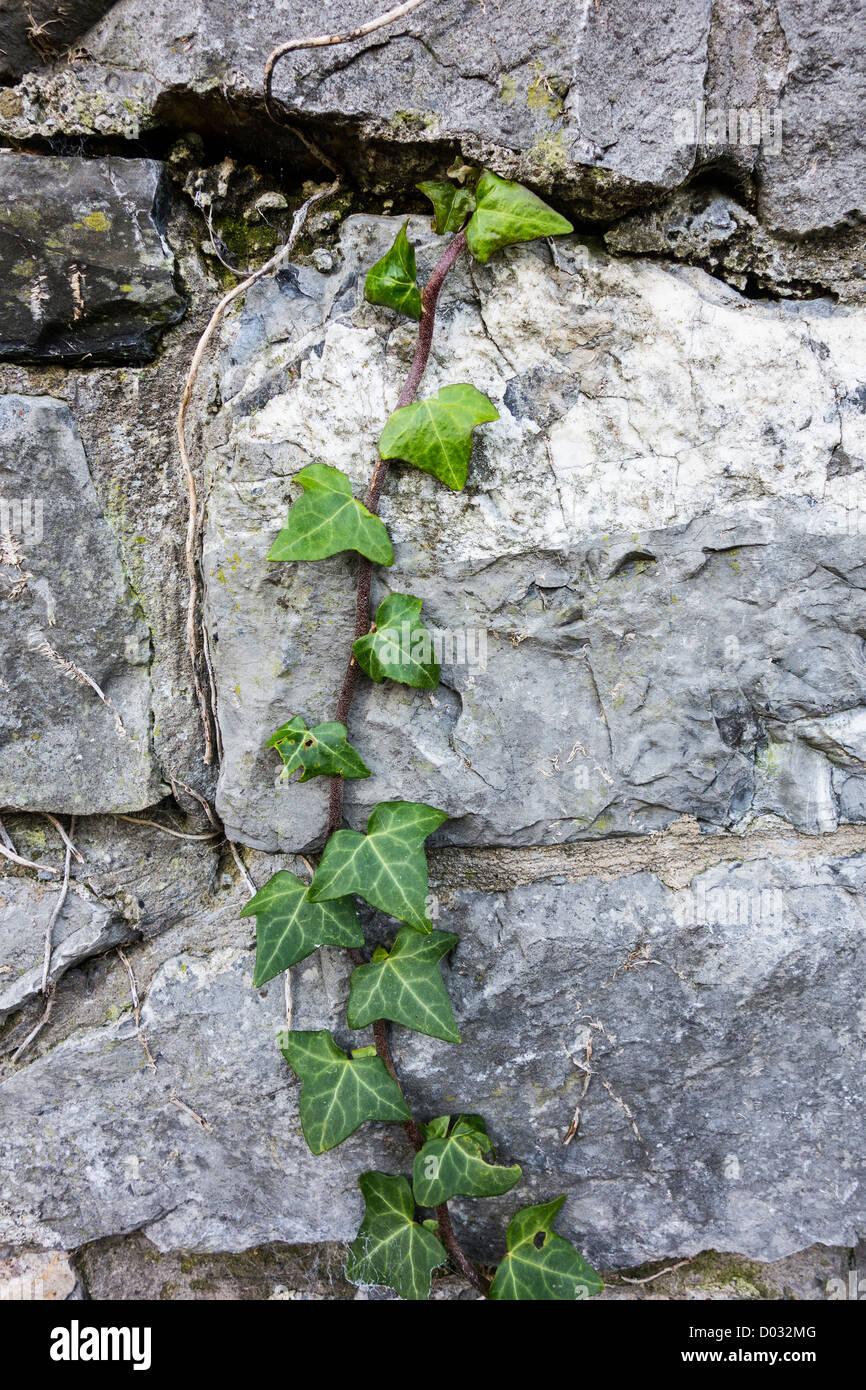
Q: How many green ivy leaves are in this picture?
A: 14